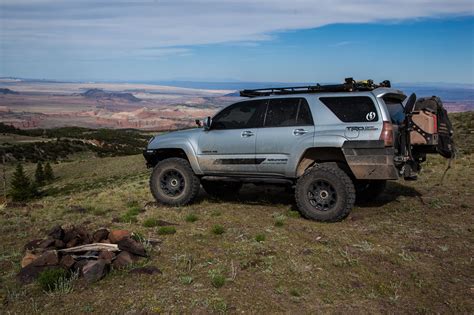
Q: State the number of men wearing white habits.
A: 0